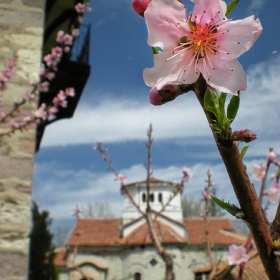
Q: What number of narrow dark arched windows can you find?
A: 3